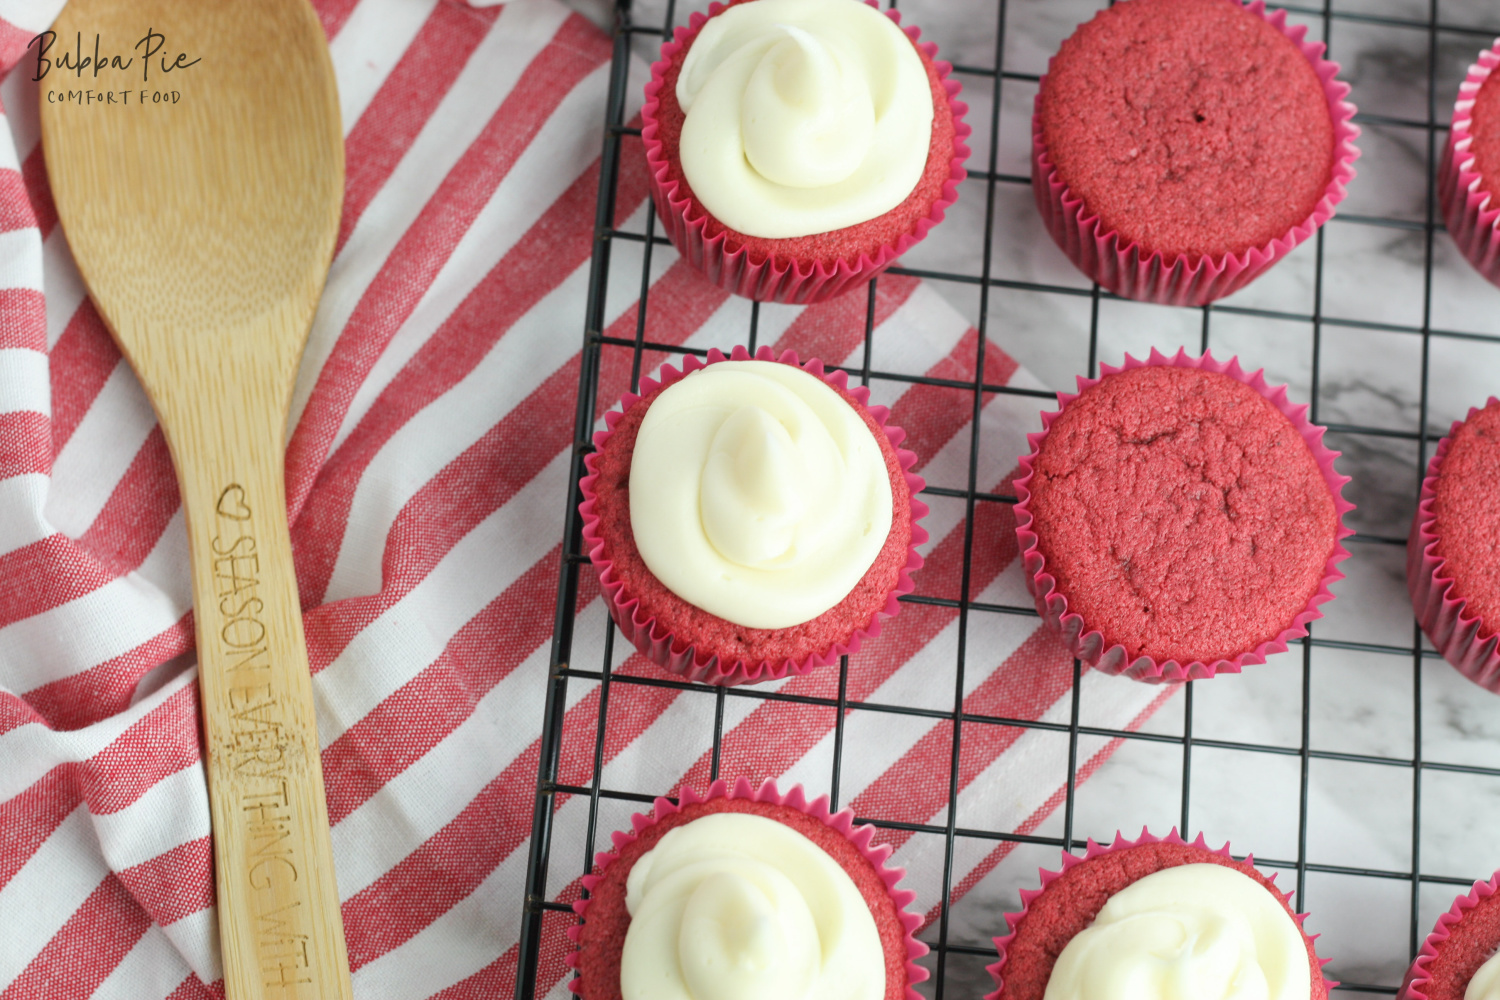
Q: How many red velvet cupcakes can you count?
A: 9